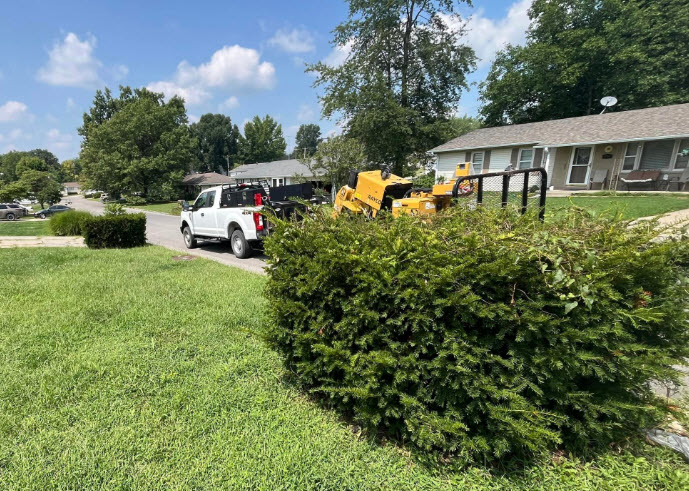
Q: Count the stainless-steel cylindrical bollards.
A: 0